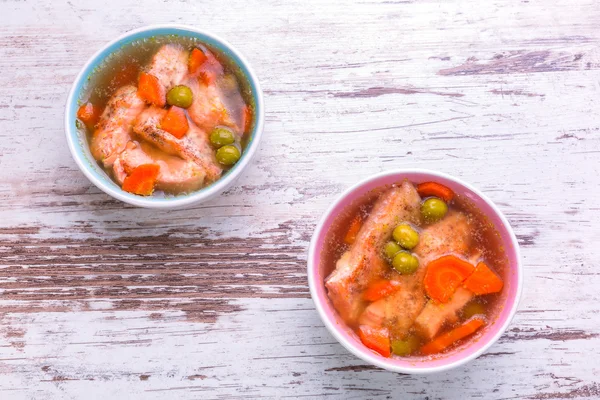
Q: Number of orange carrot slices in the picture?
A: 13